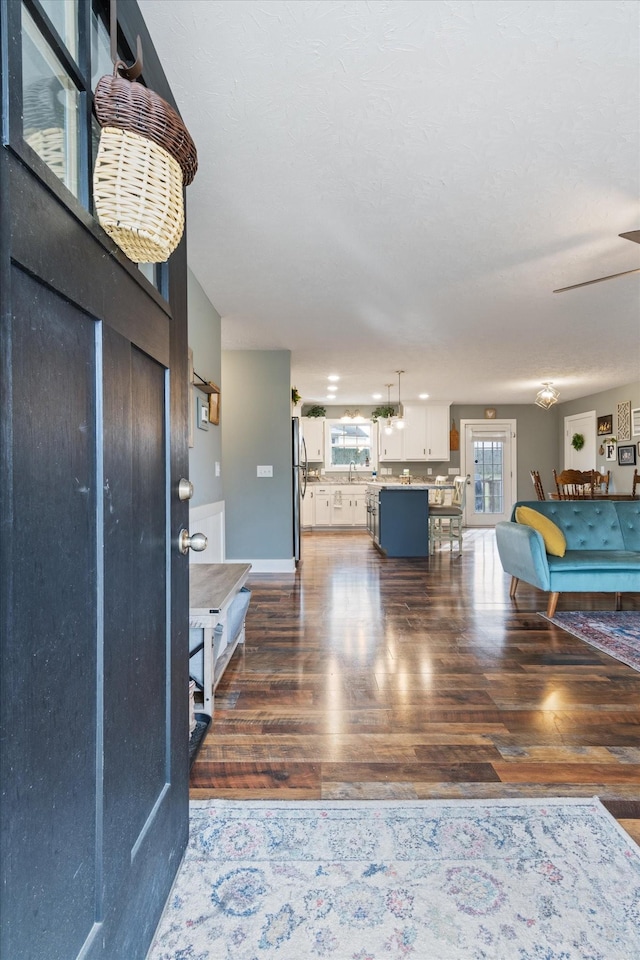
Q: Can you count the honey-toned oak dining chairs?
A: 4